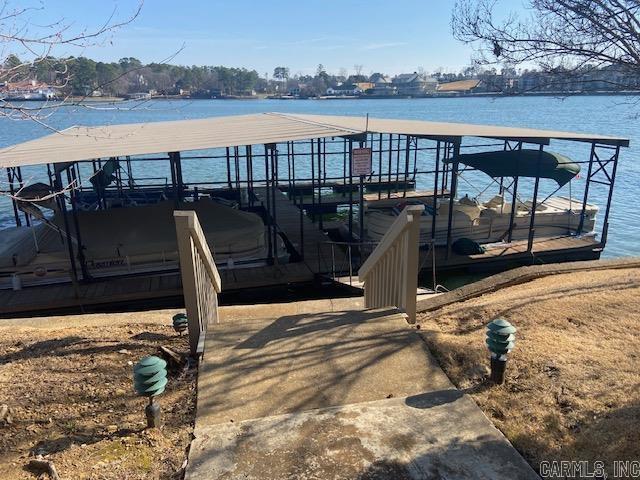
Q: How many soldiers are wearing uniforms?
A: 0